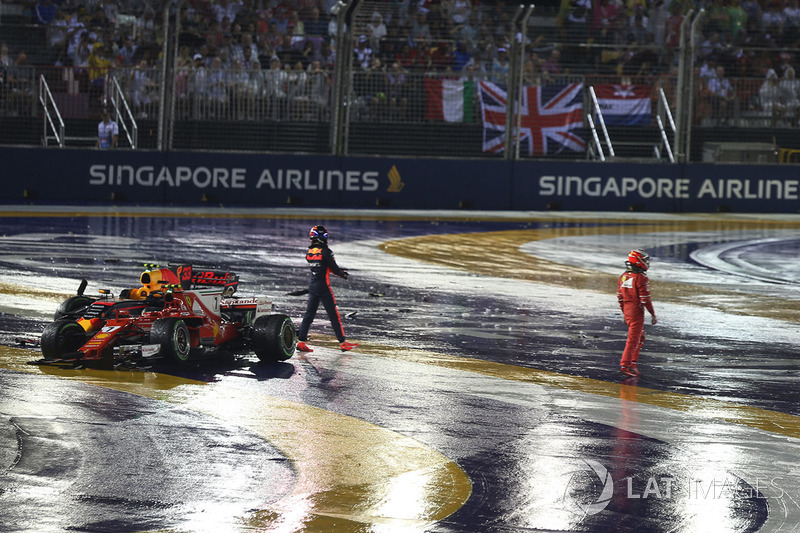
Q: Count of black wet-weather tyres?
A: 4